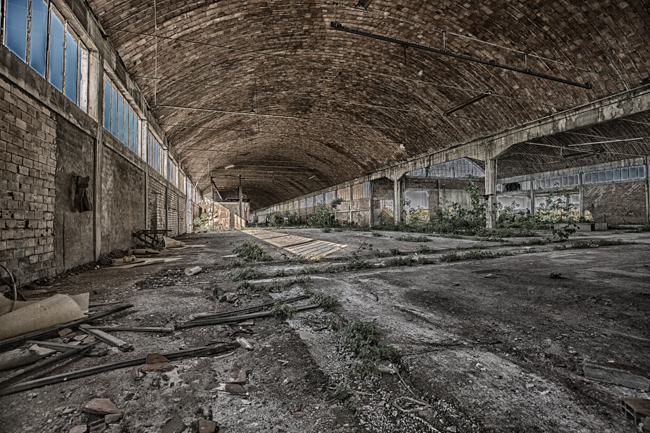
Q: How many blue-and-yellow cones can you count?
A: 0